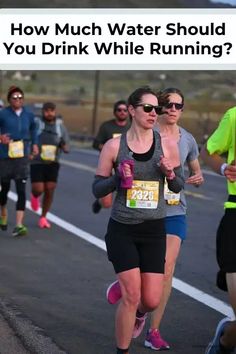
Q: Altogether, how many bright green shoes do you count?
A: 2